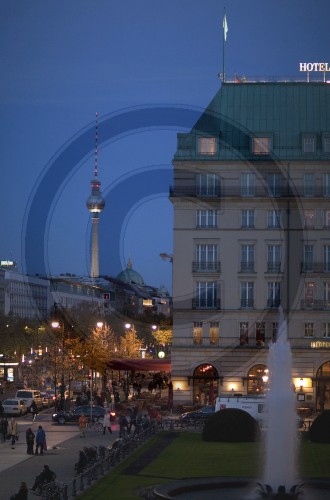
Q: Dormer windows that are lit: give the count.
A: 2